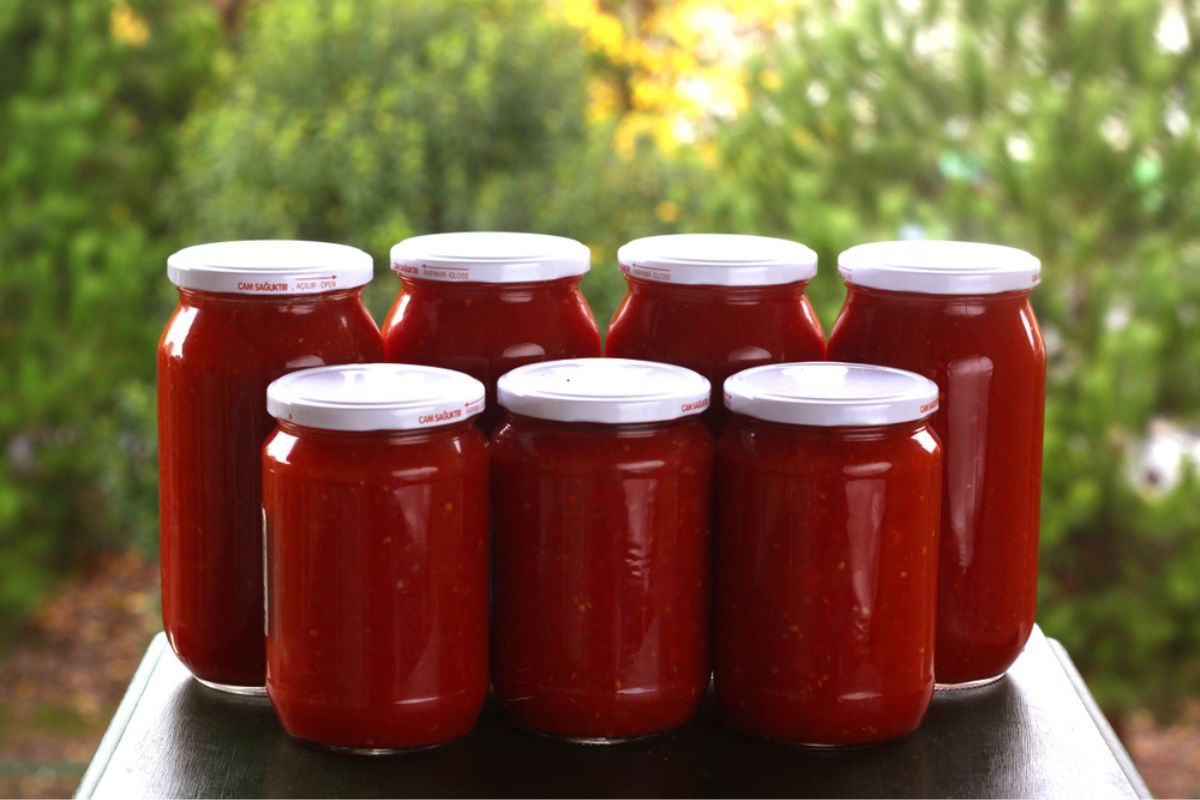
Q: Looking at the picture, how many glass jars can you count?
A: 7